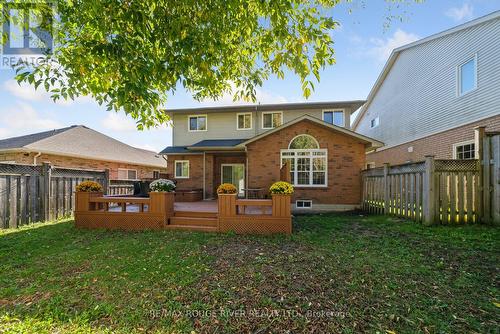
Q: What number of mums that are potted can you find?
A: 4